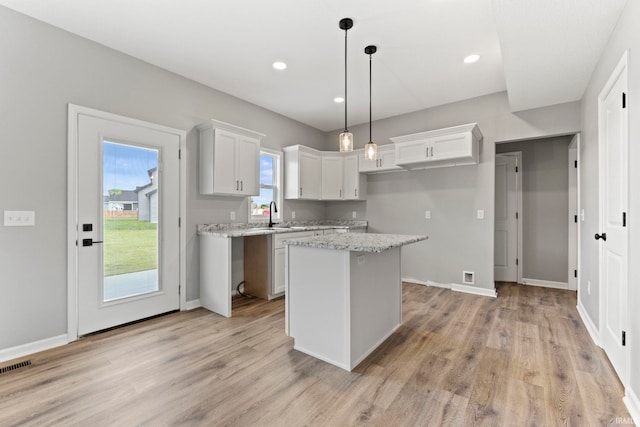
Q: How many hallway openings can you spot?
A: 1